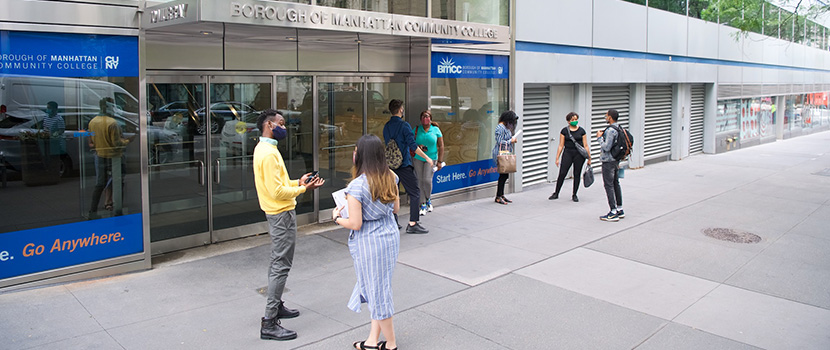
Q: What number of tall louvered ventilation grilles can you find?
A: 4